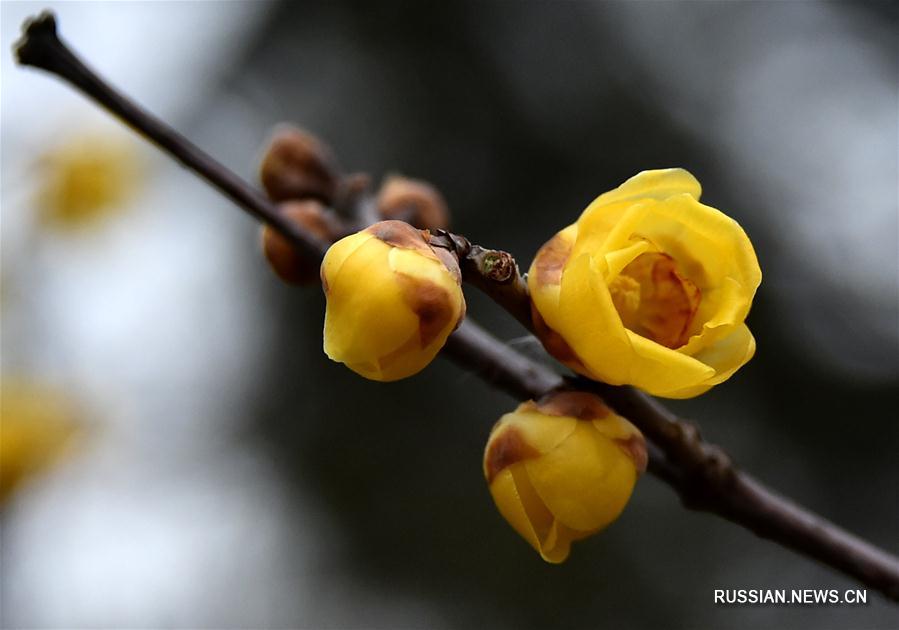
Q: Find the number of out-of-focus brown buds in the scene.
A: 3